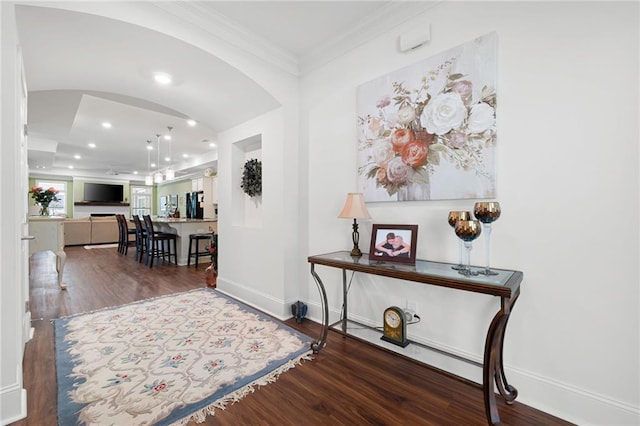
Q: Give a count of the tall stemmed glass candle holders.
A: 3